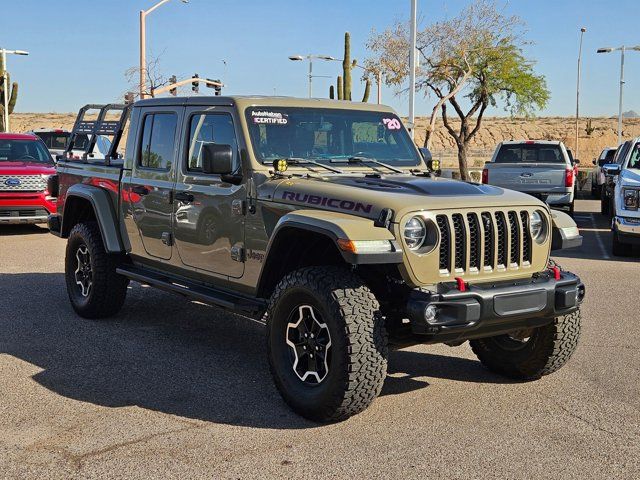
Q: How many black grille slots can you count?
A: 7